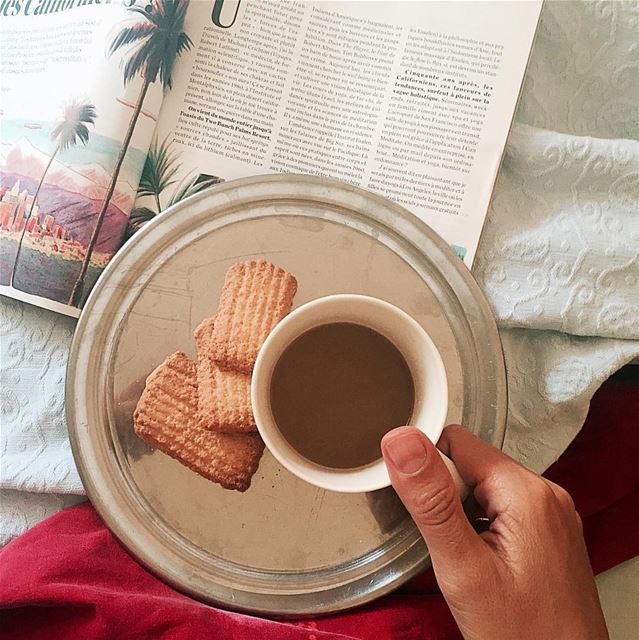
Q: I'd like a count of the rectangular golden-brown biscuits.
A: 3